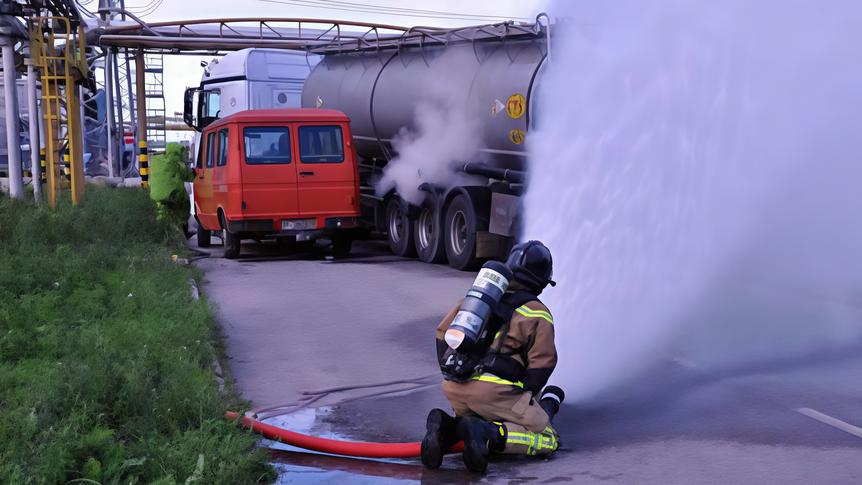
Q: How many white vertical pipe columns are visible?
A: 2